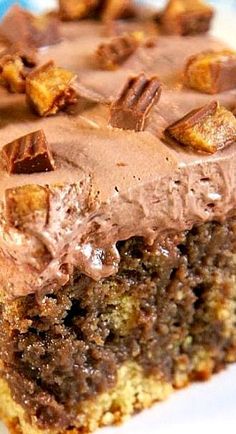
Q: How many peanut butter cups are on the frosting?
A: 12